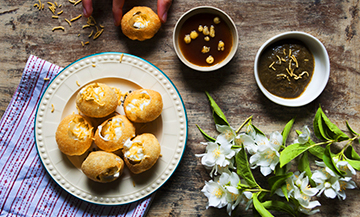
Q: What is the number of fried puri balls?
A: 7